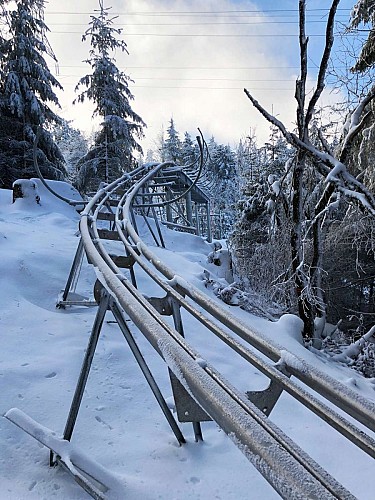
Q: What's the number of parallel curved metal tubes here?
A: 4